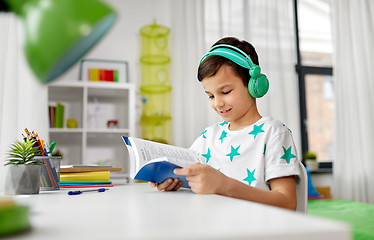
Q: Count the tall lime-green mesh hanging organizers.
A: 1